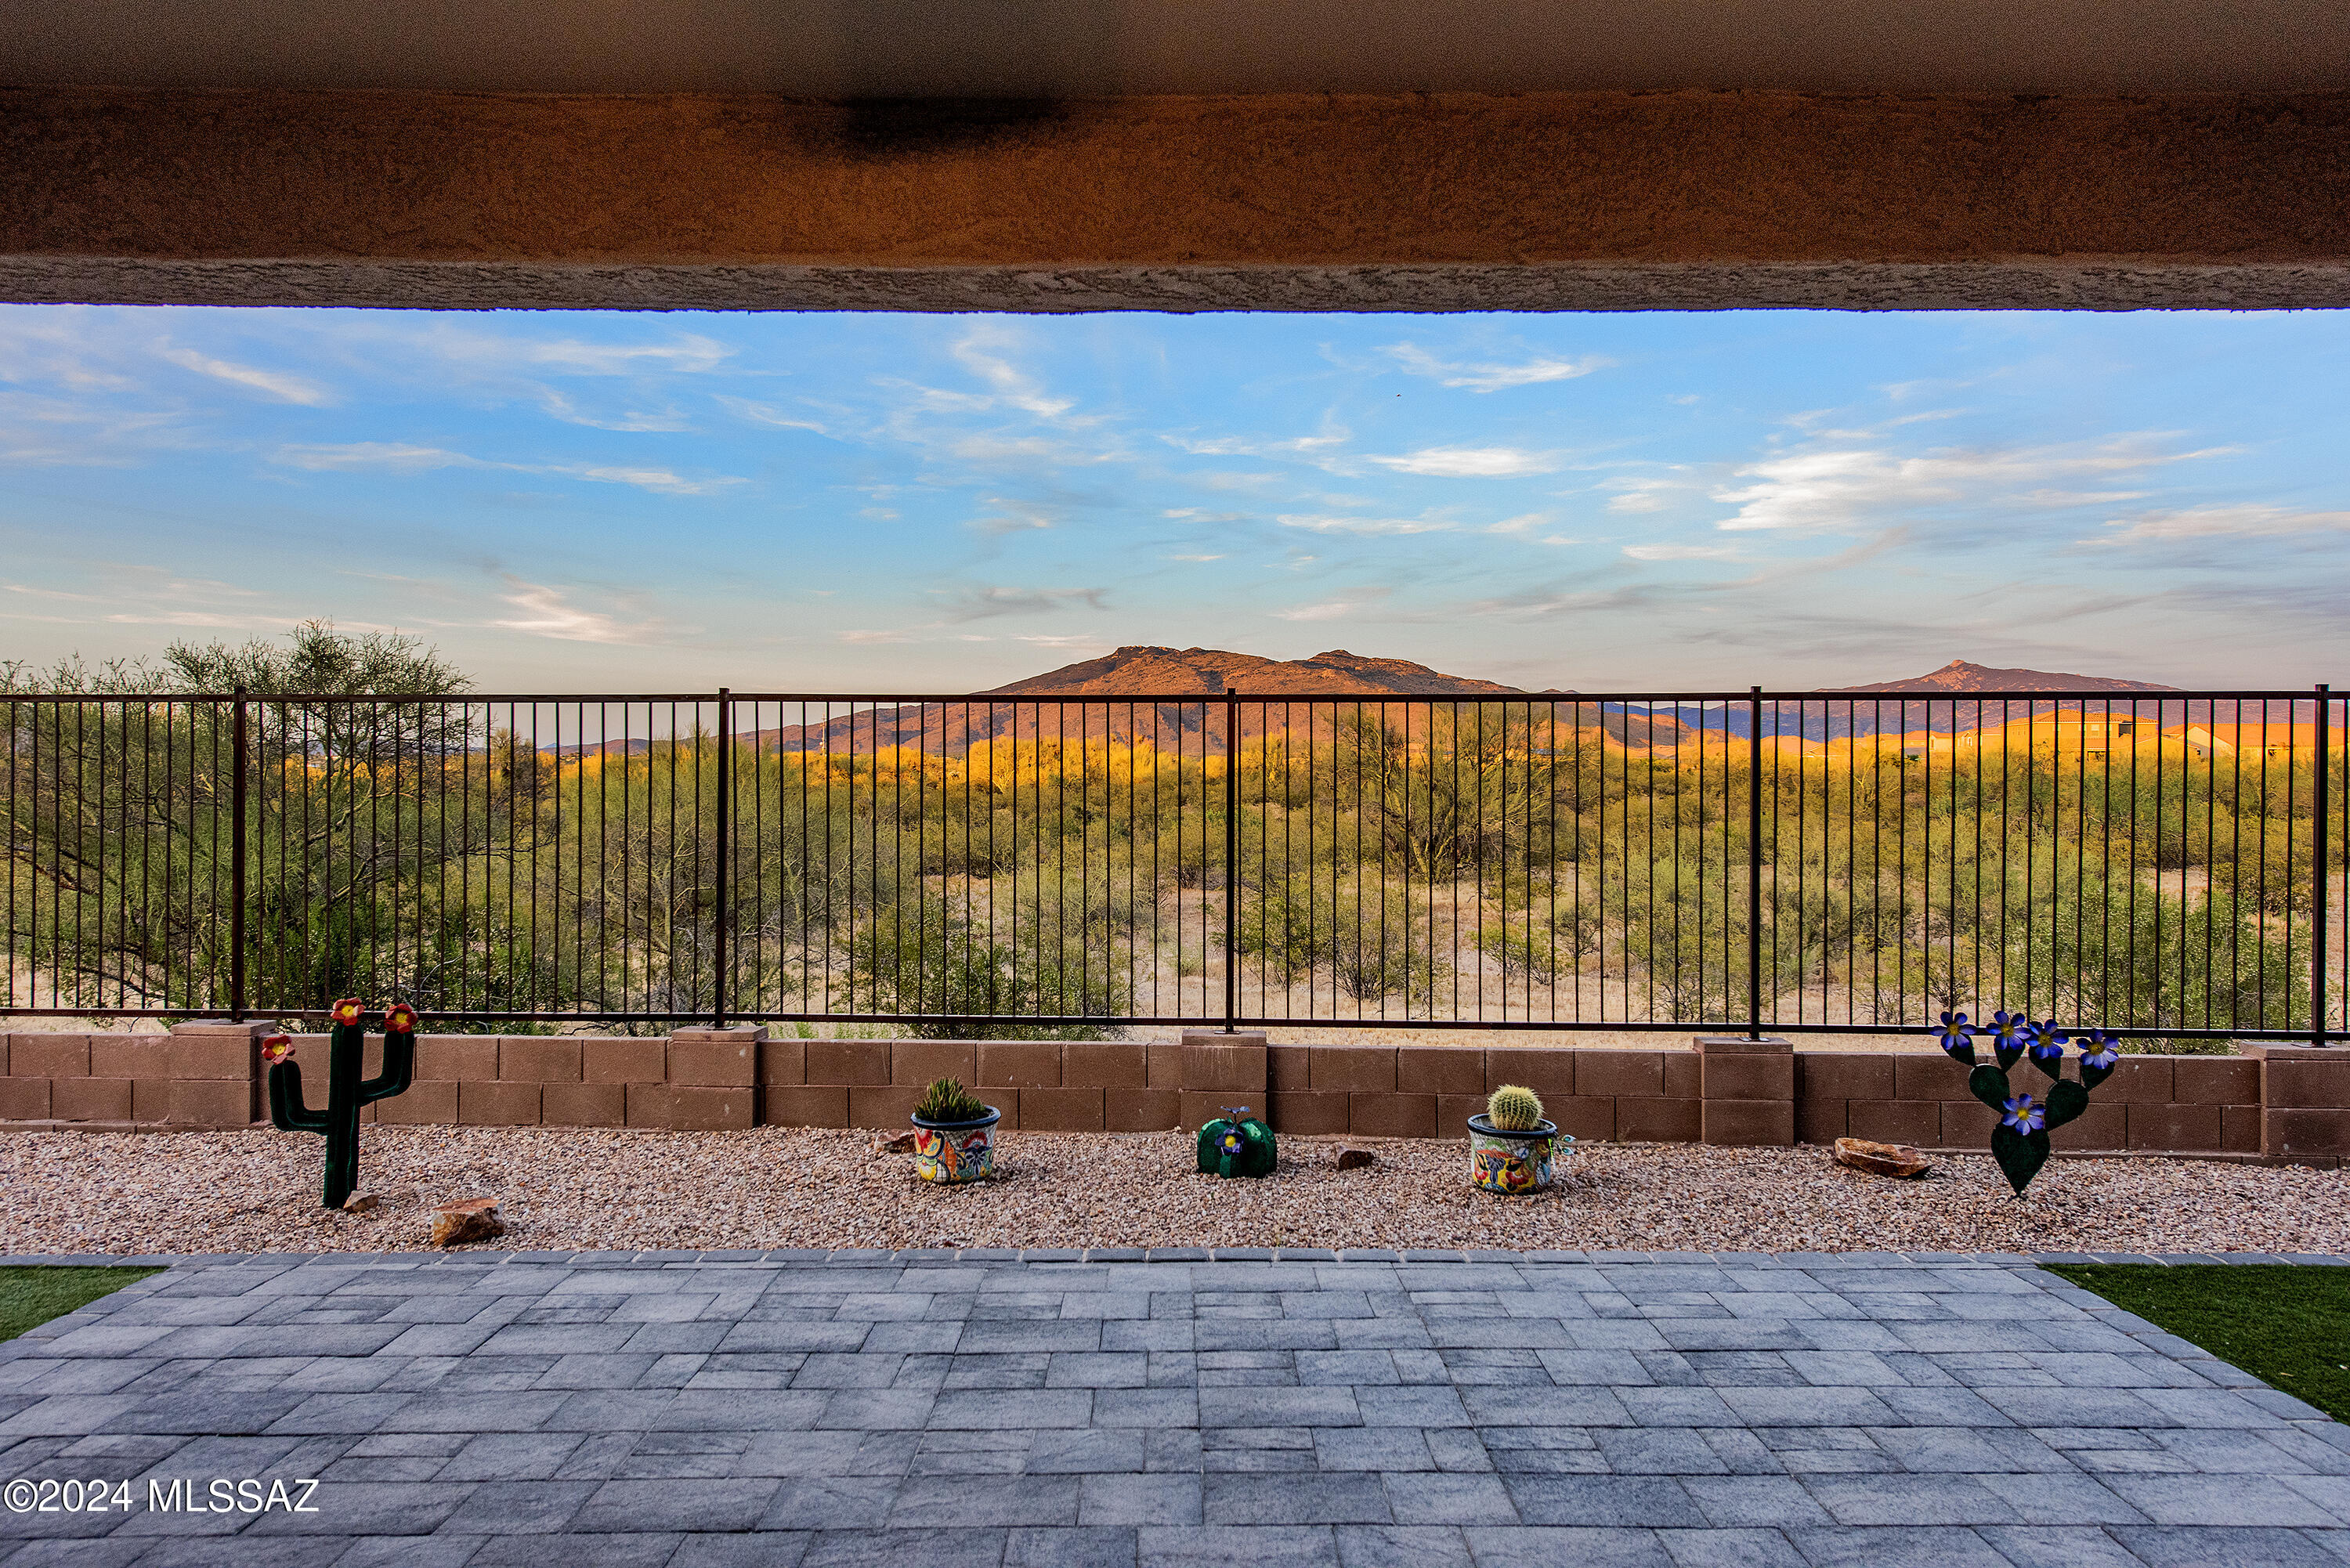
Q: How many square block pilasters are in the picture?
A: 5